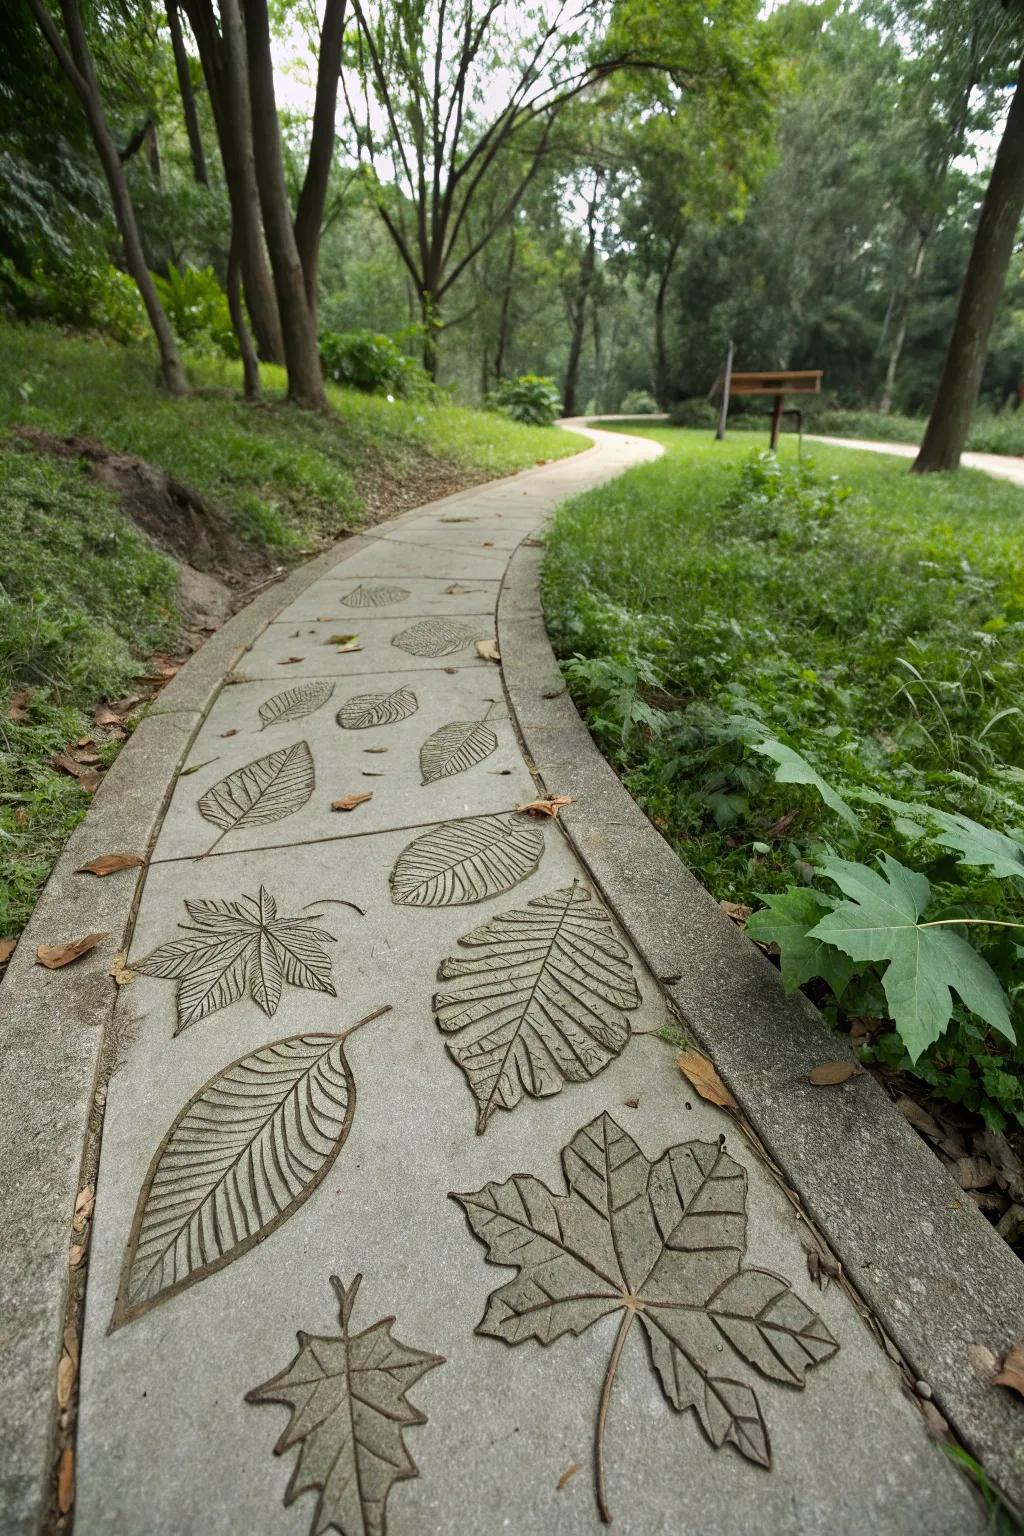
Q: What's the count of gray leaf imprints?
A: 12